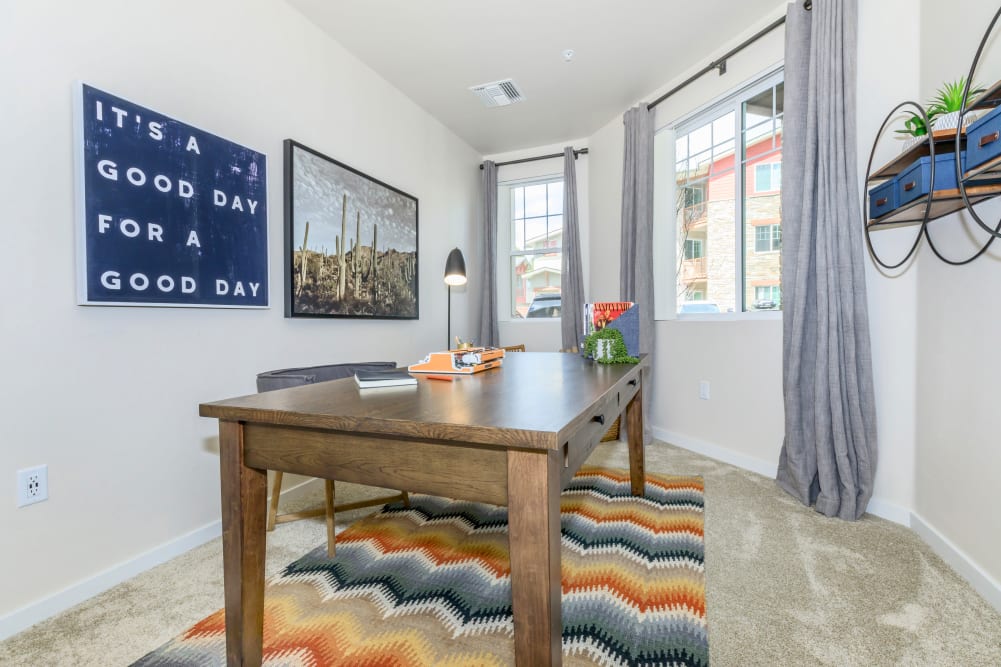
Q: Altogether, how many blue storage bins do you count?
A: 3